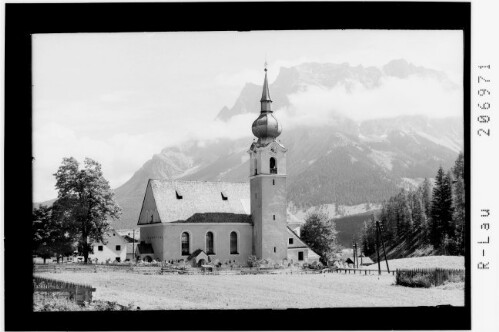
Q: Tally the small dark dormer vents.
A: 2